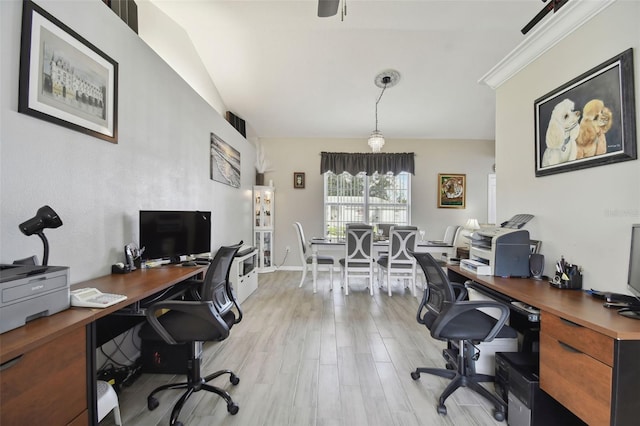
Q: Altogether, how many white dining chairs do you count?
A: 5